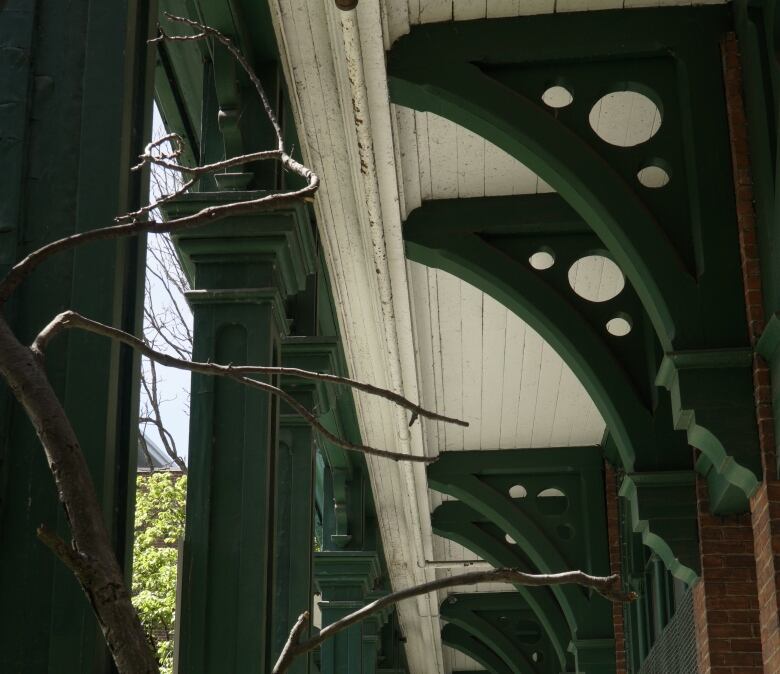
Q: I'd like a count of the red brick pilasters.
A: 3